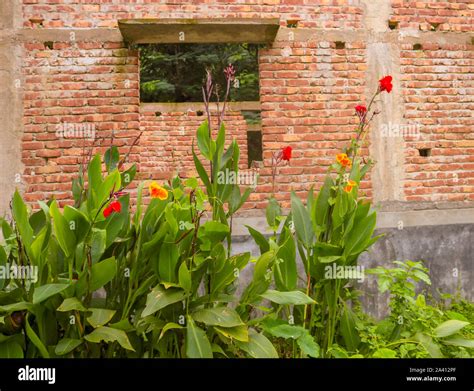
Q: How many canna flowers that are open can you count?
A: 7